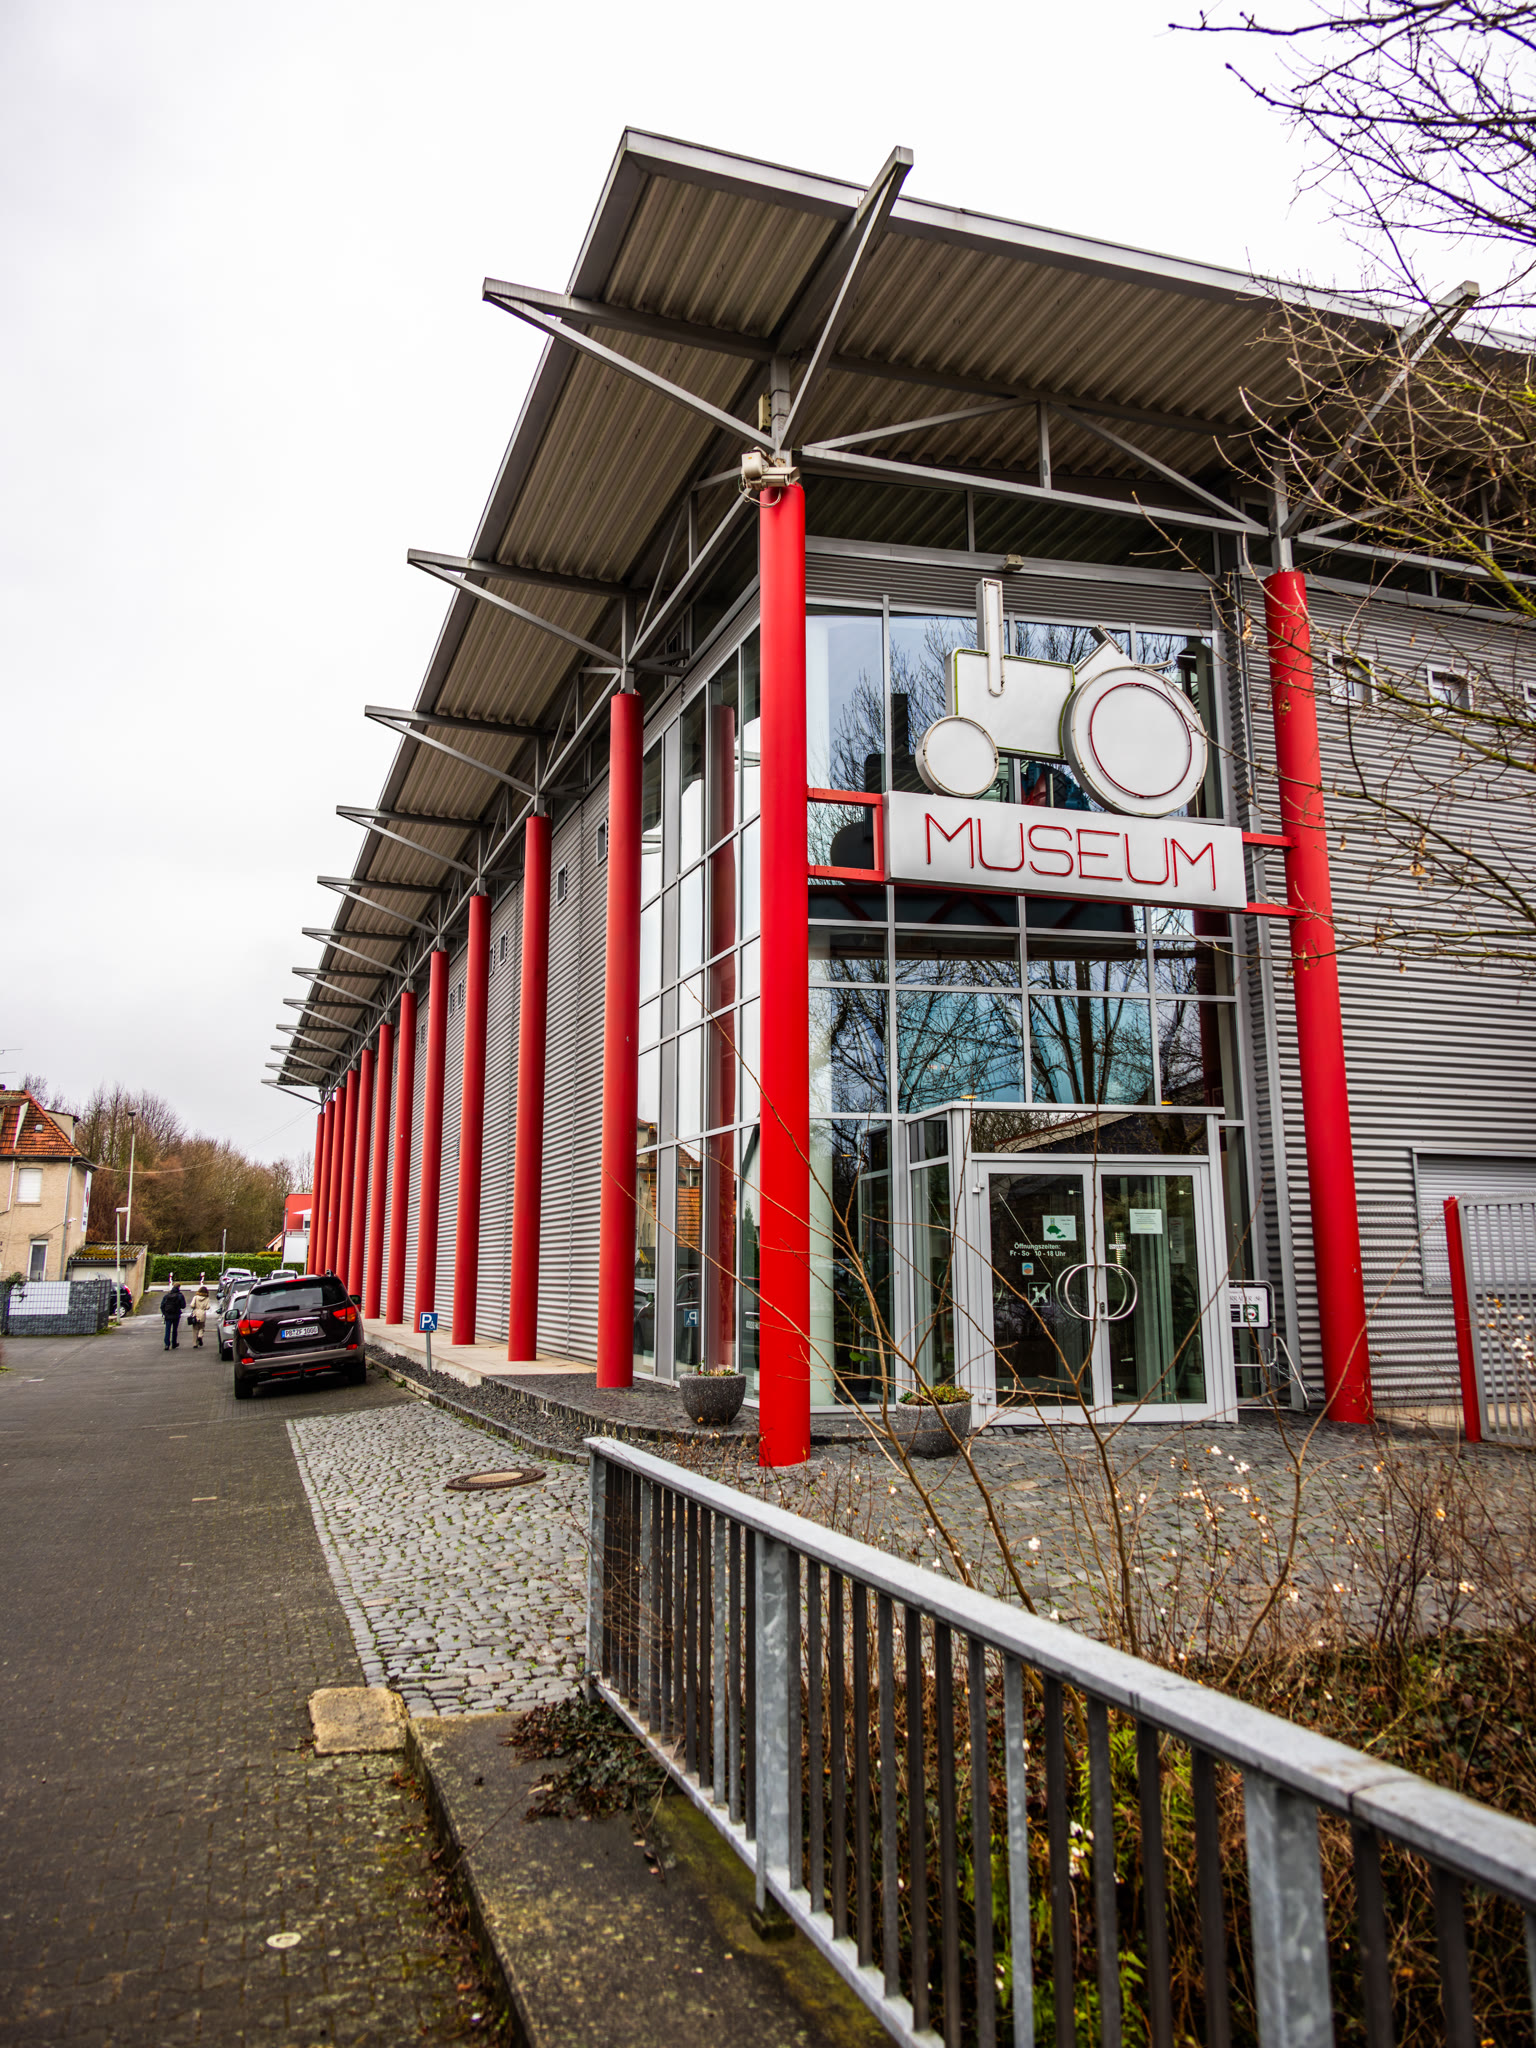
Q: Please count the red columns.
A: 13